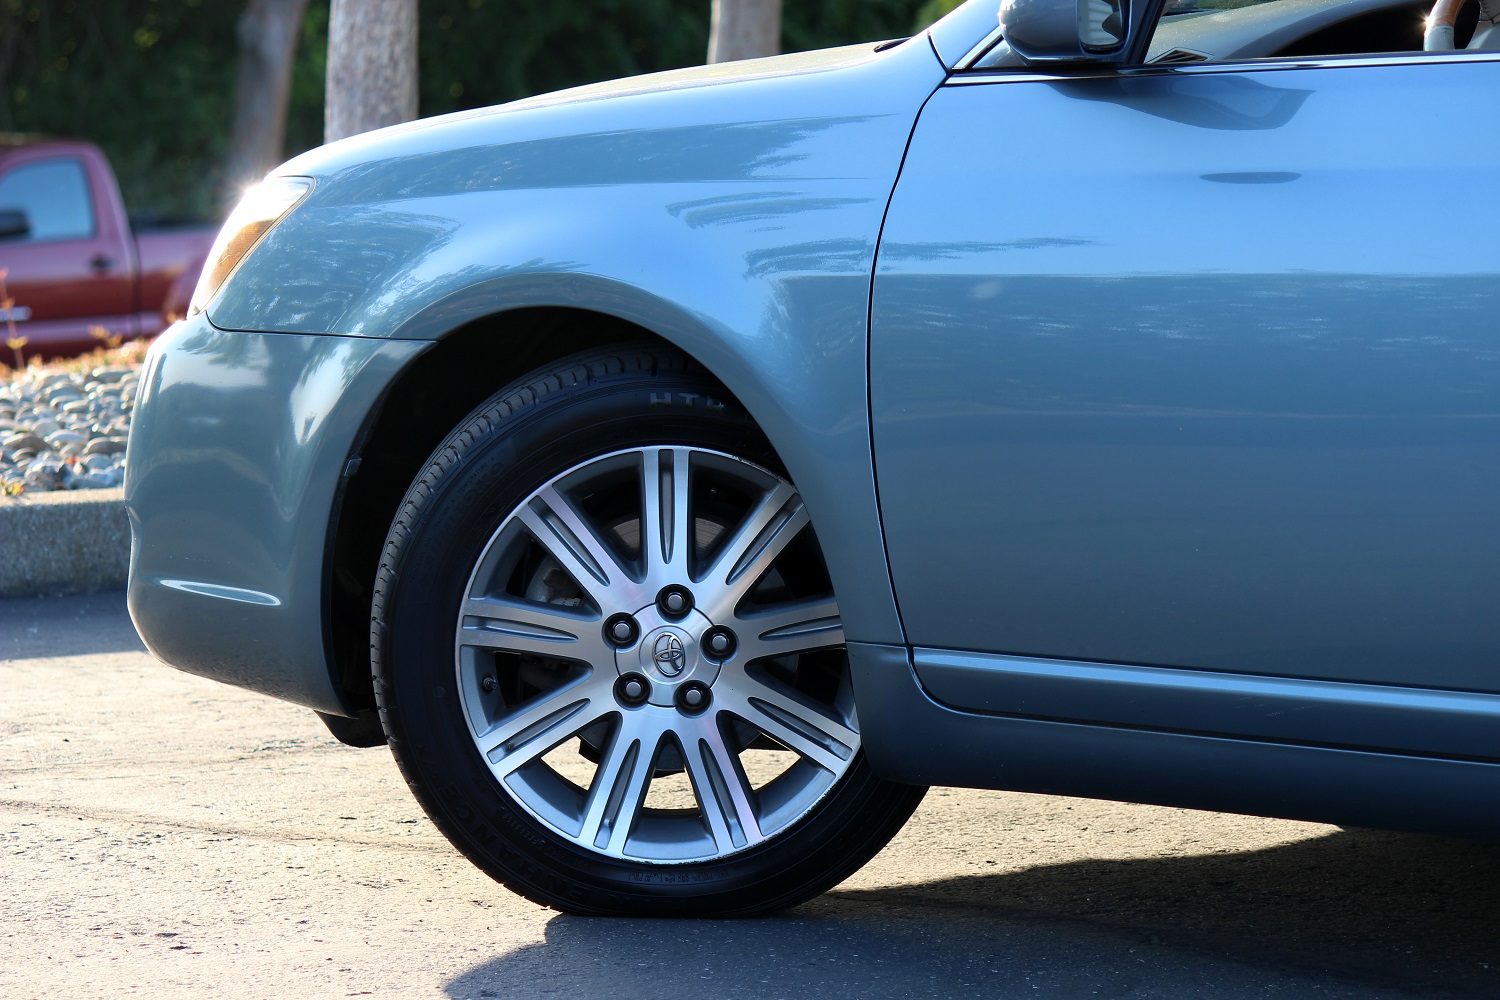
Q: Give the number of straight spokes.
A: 9